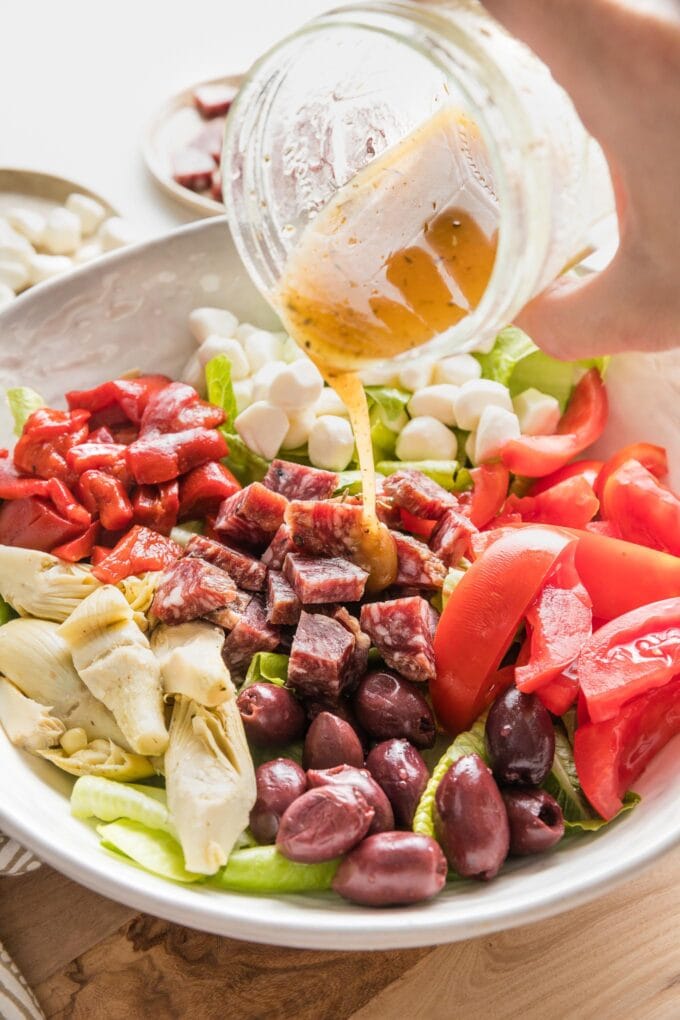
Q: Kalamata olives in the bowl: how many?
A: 11